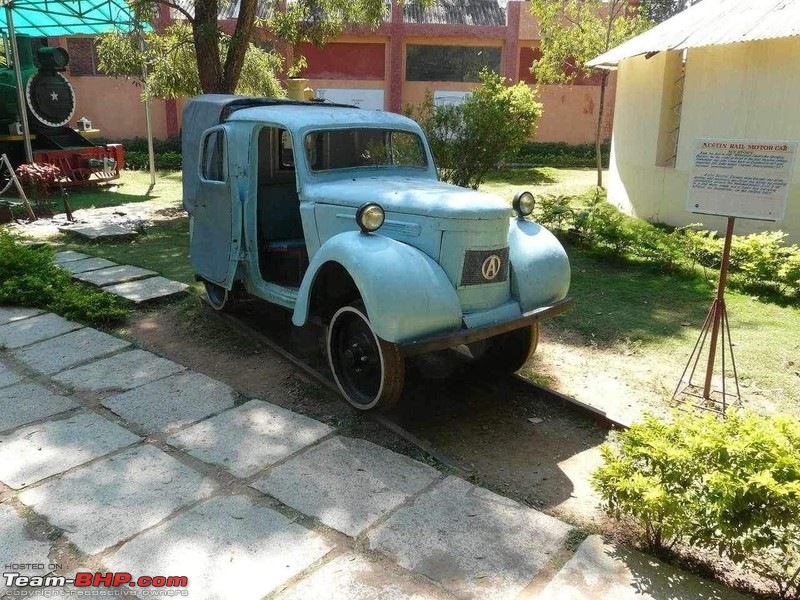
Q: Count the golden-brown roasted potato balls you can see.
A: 0